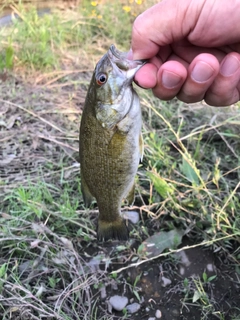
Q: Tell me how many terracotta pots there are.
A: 0